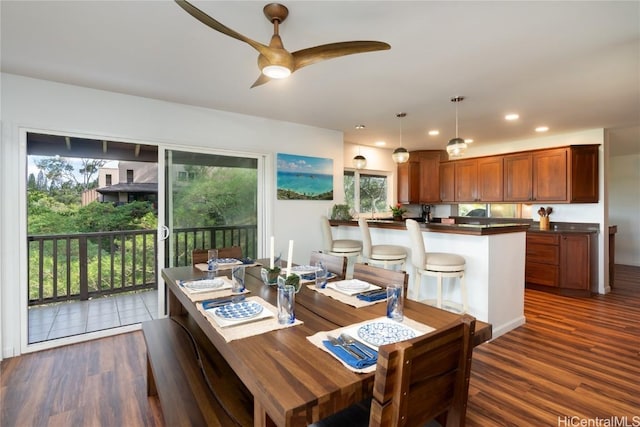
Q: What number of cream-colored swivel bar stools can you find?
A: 3